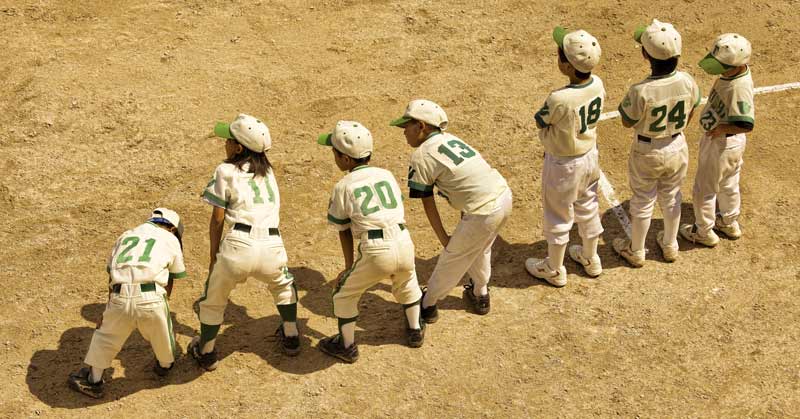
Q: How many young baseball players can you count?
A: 7